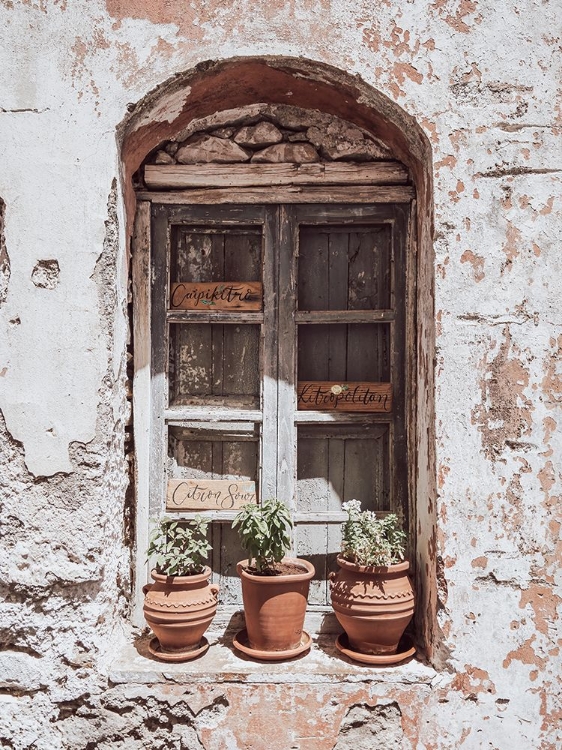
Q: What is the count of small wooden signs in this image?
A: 3